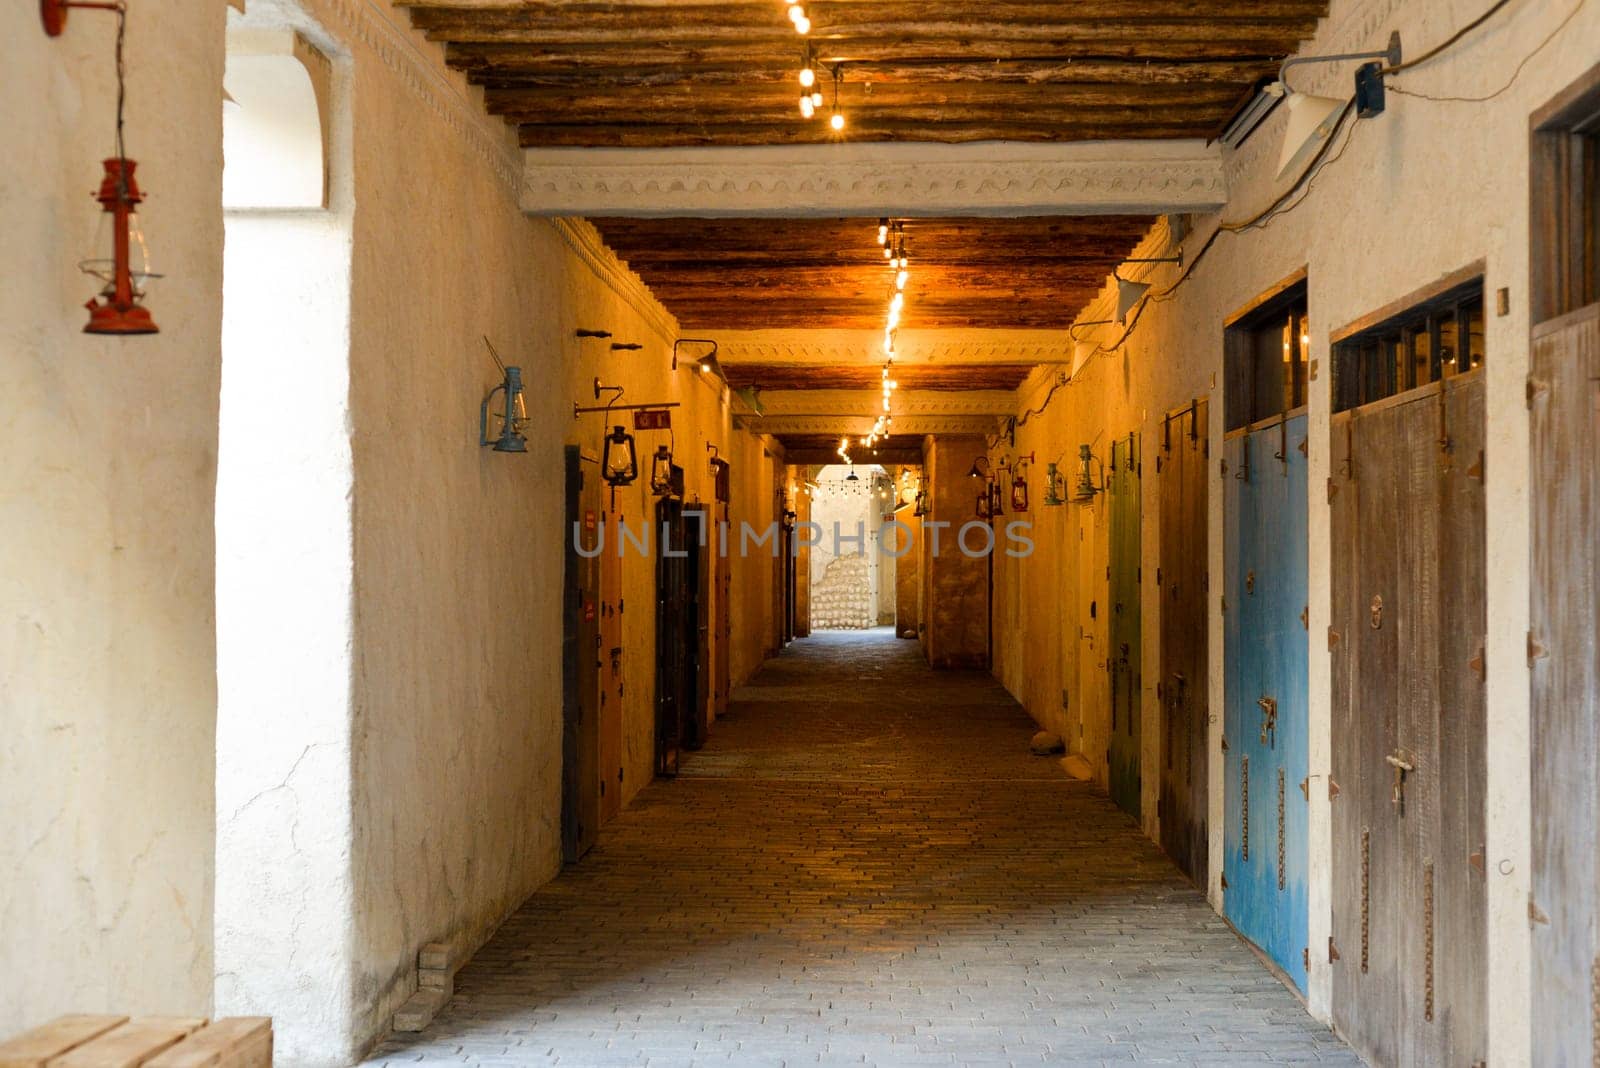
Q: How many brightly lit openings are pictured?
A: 2